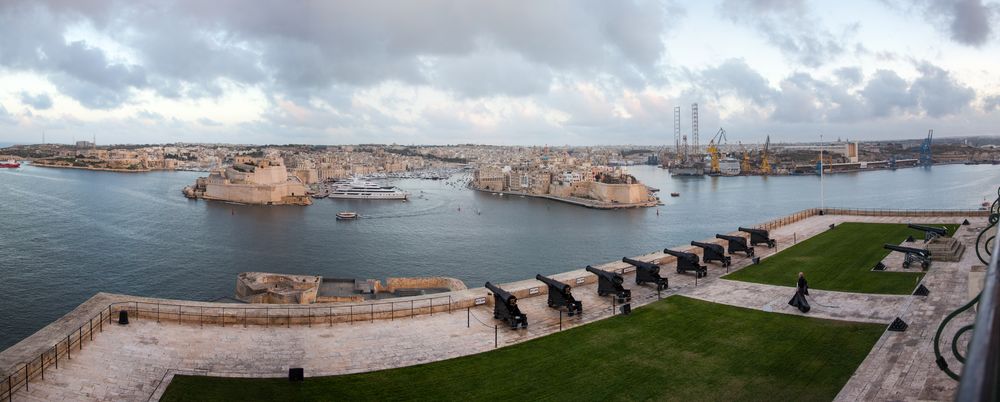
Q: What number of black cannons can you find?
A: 10